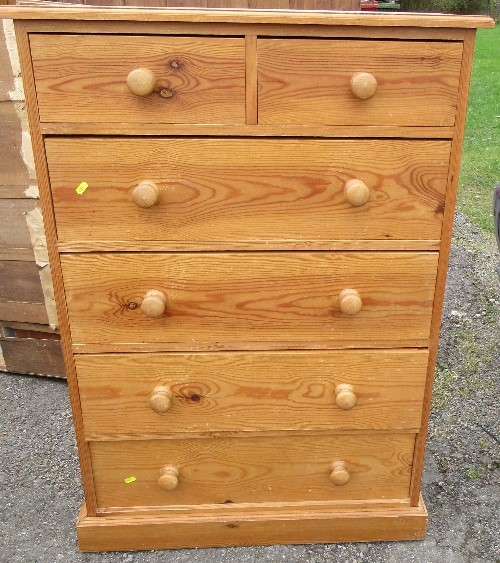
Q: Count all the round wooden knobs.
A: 10